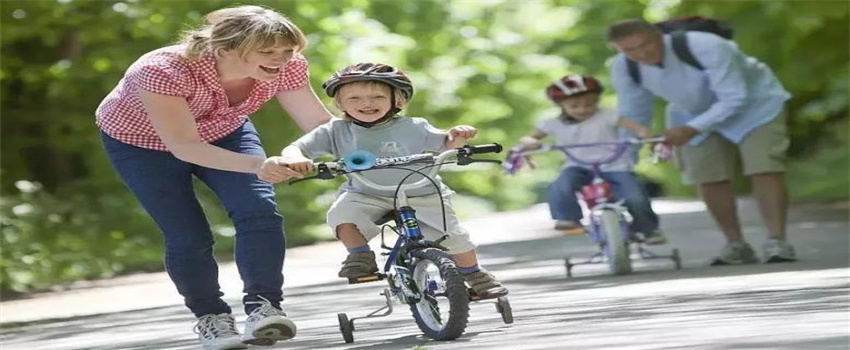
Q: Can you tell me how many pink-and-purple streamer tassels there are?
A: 2